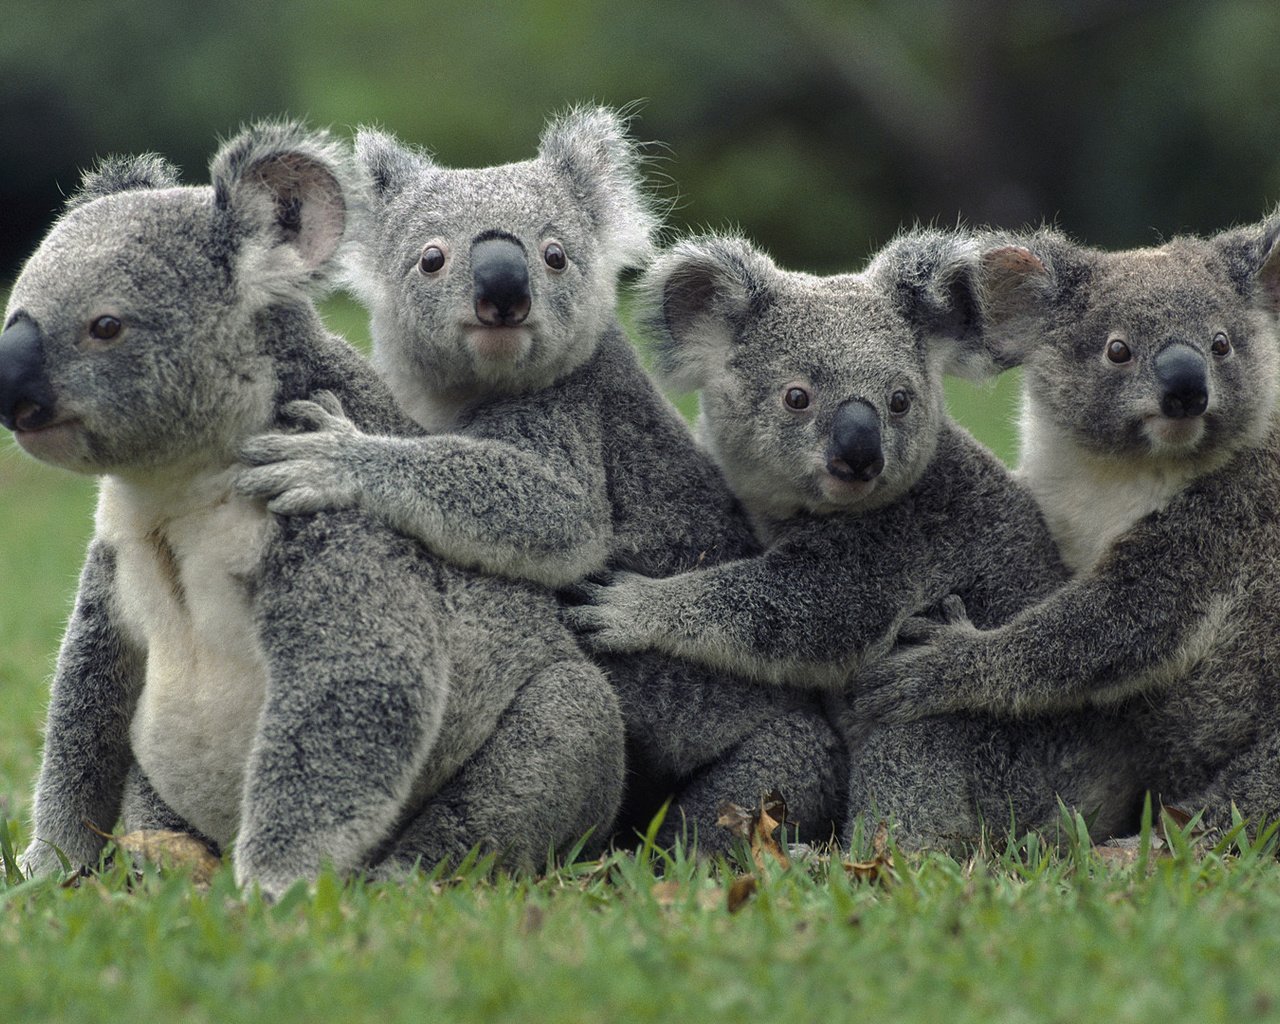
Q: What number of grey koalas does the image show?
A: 4